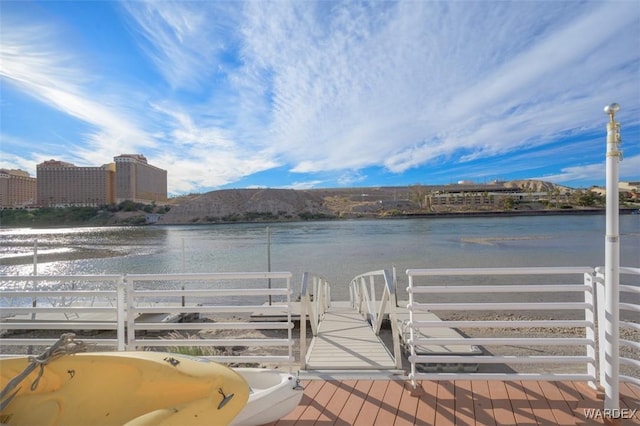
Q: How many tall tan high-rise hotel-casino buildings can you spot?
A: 3